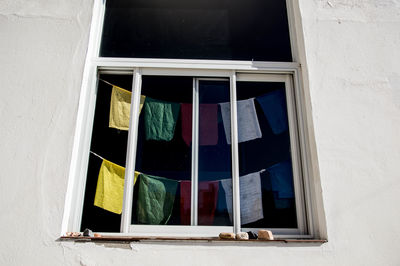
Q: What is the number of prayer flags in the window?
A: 10